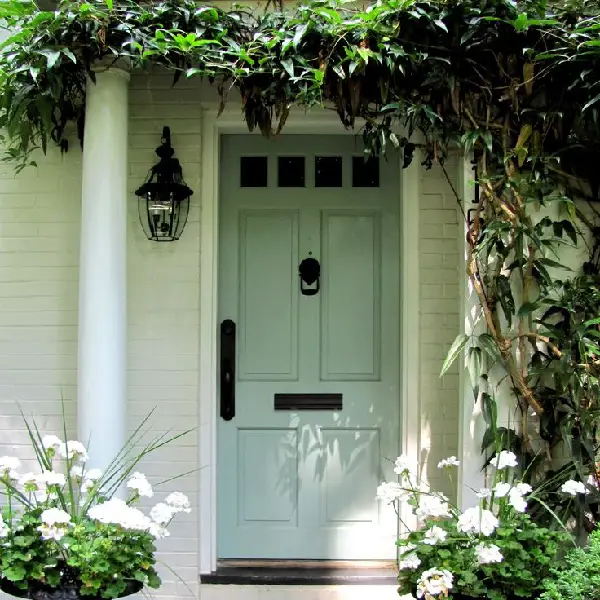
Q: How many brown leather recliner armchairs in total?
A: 0